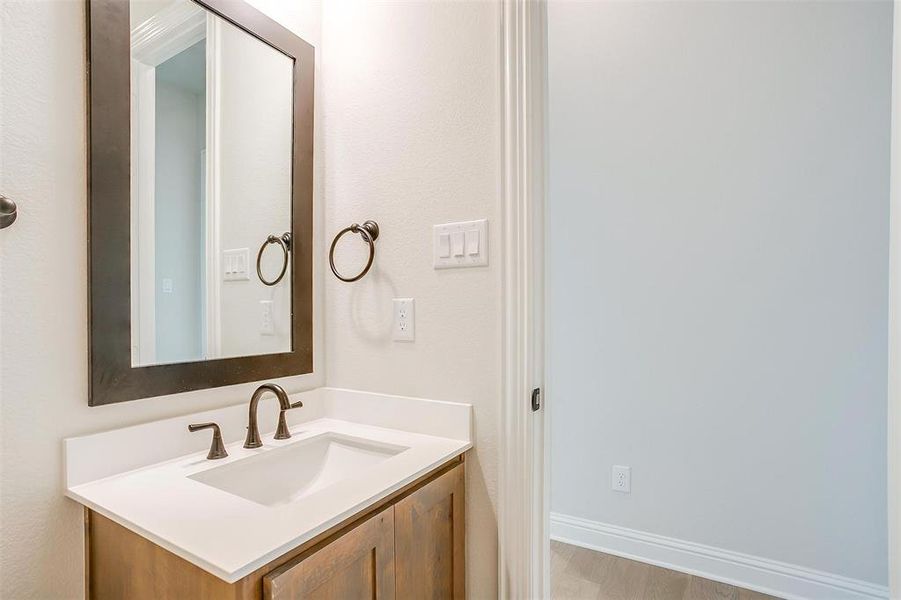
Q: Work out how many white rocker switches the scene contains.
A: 3